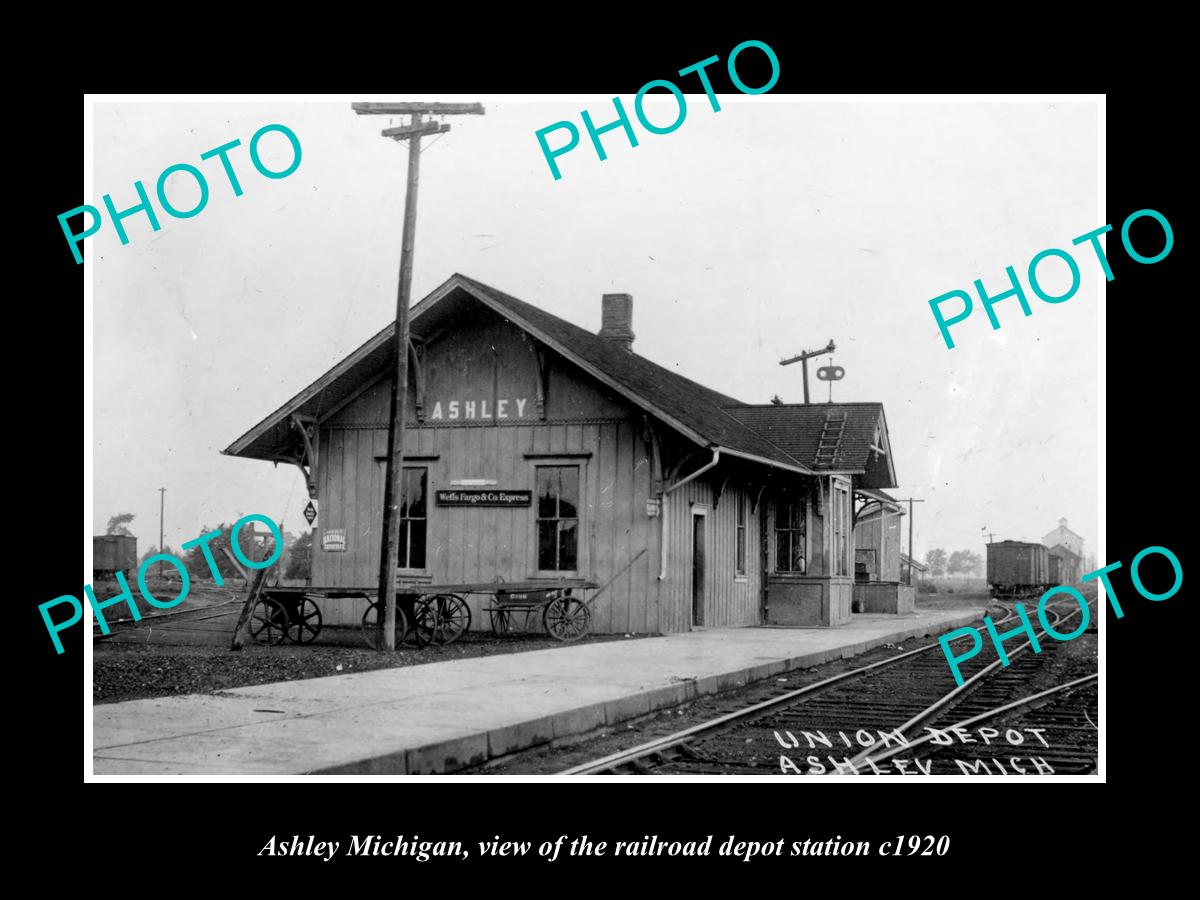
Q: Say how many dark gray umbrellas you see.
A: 0